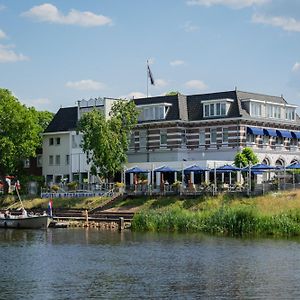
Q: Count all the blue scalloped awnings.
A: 4